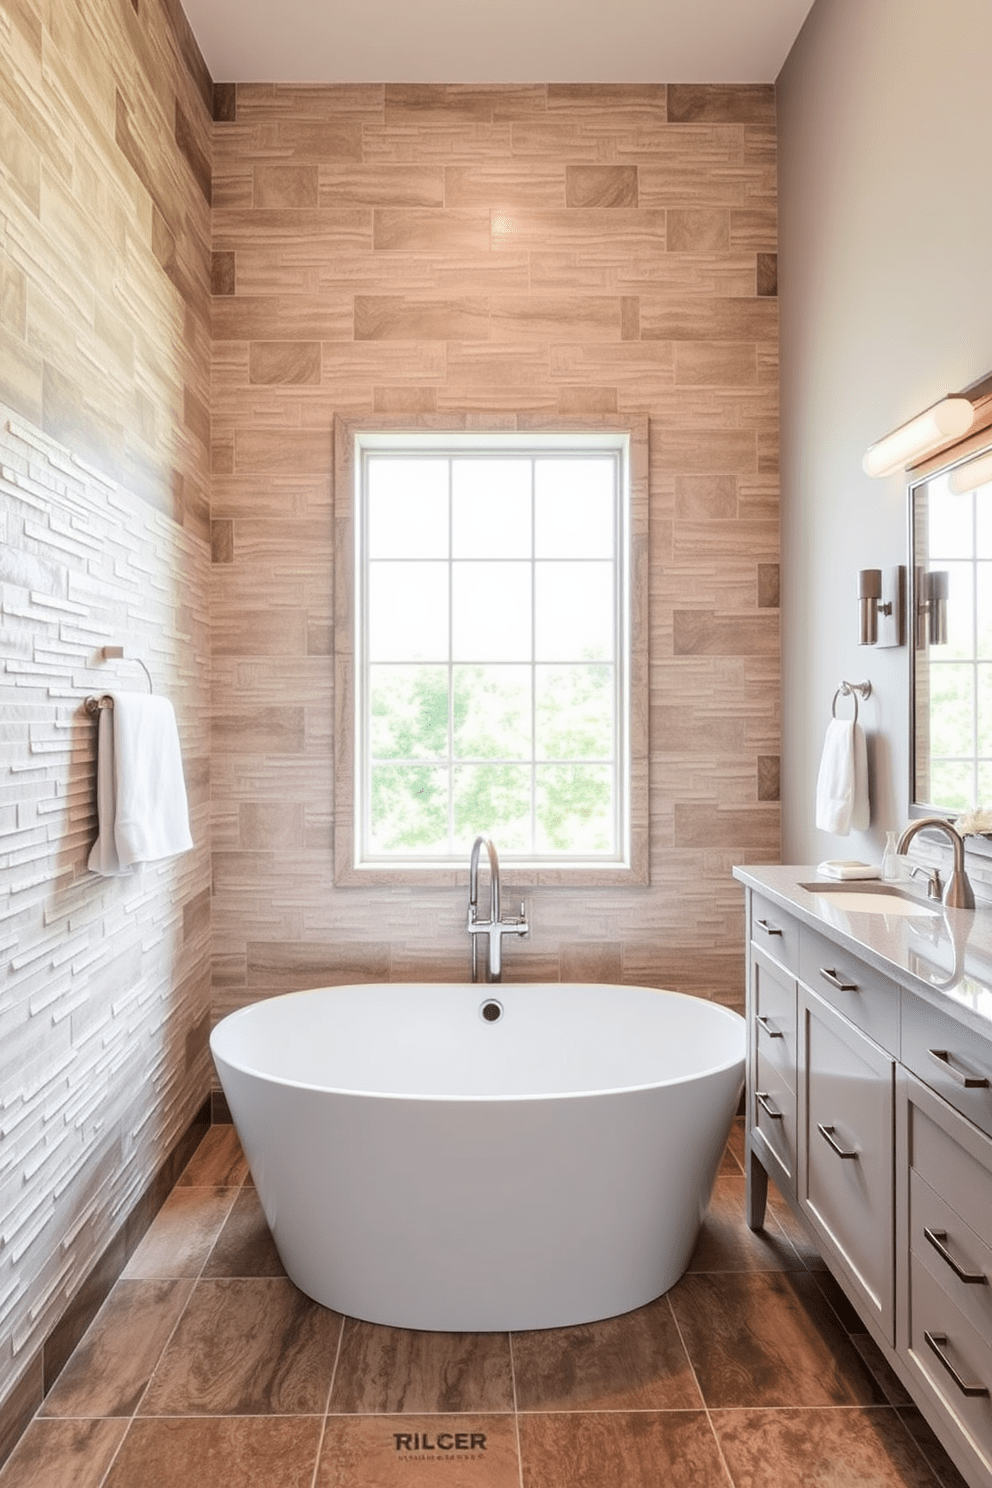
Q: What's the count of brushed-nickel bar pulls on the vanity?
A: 8